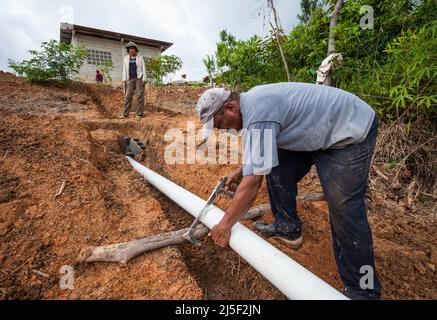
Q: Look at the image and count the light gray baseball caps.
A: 1